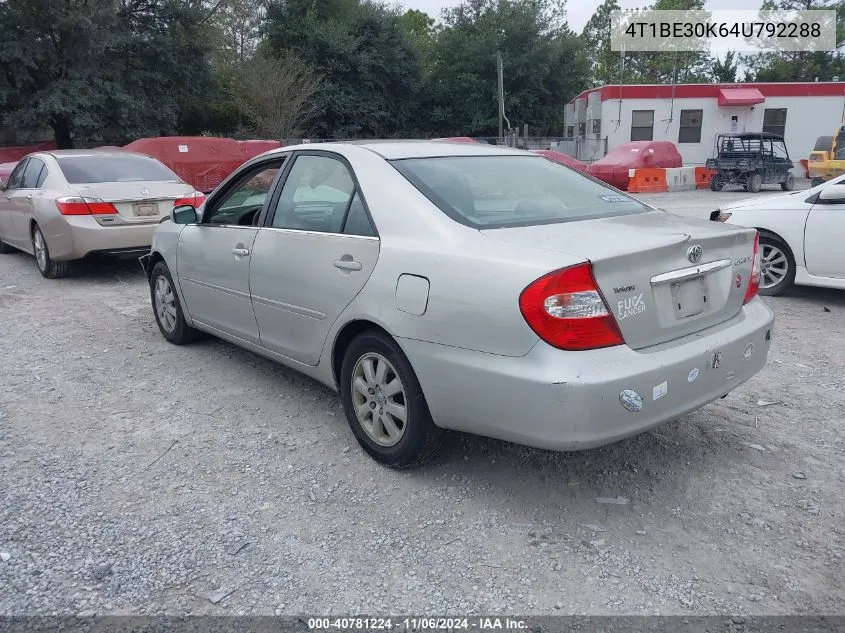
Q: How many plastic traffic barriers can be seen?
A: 3